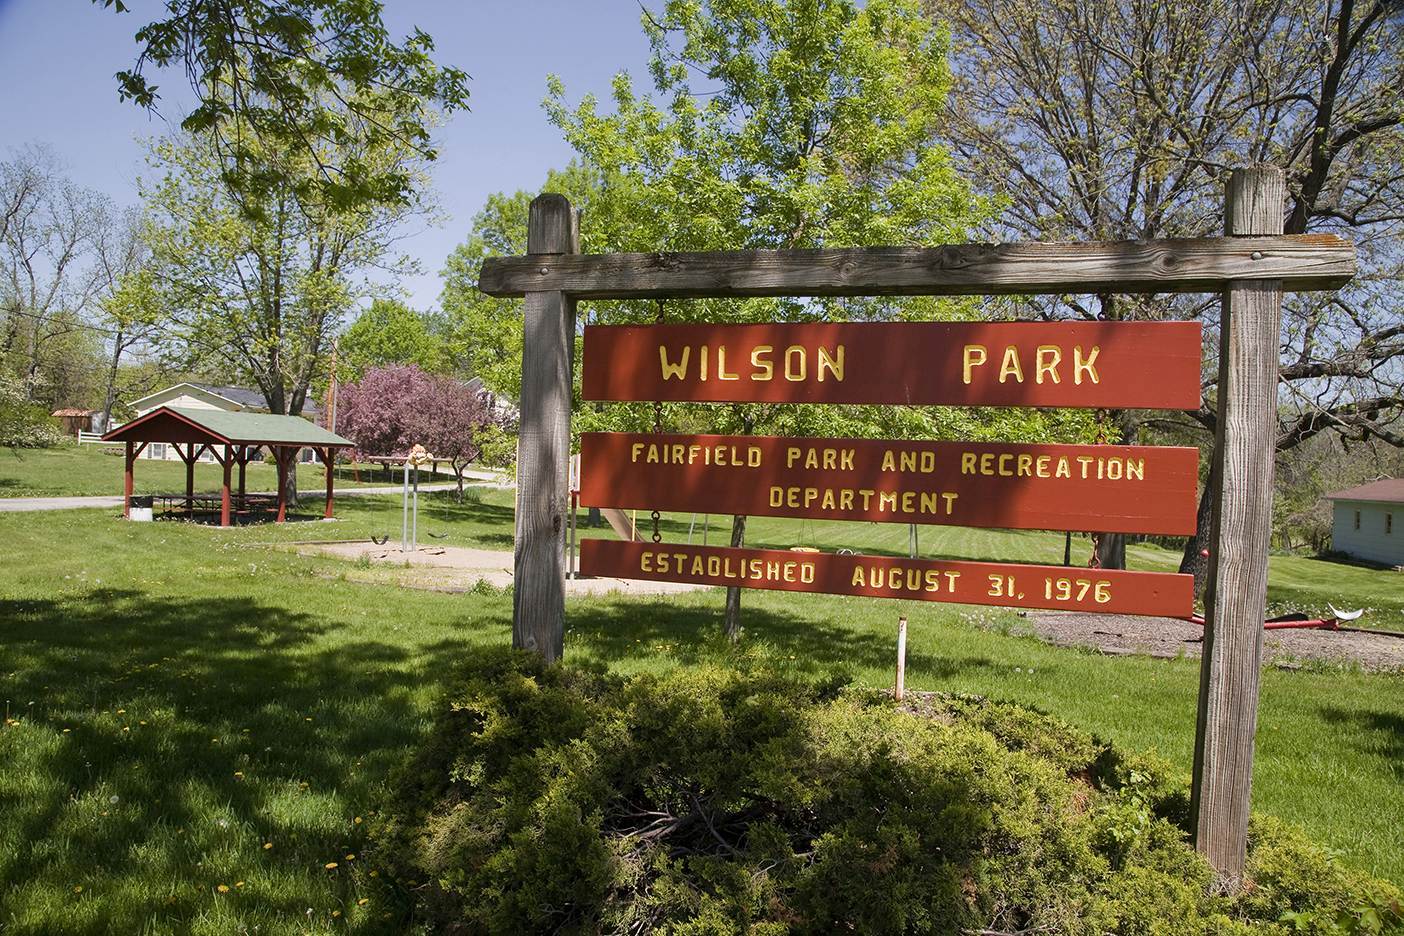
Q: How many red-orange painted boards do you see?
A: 3